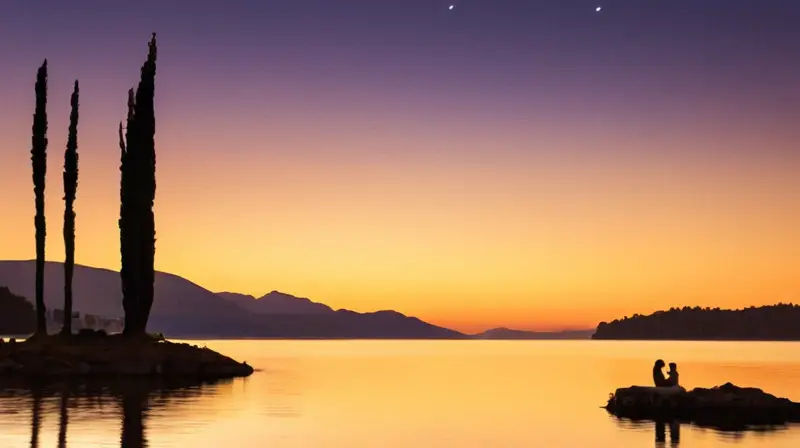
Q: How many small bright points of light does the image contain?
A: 2